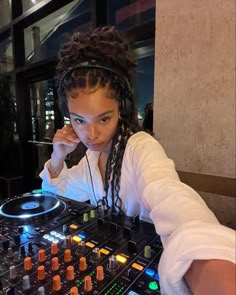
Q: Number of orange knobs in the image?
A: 12